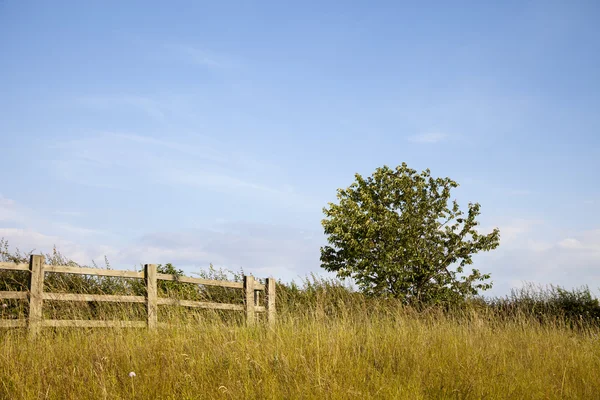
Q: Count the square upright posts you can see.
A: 4